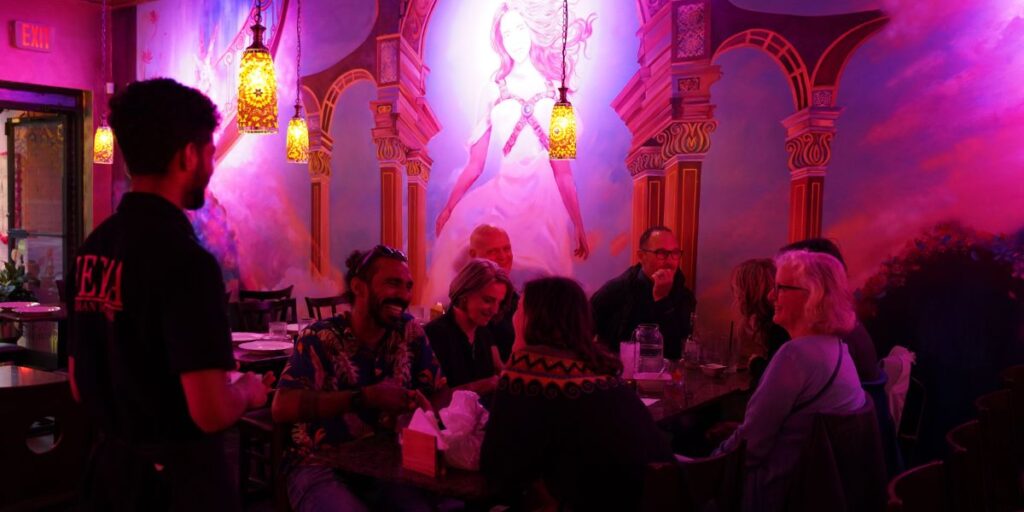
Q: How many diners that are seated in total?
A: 8